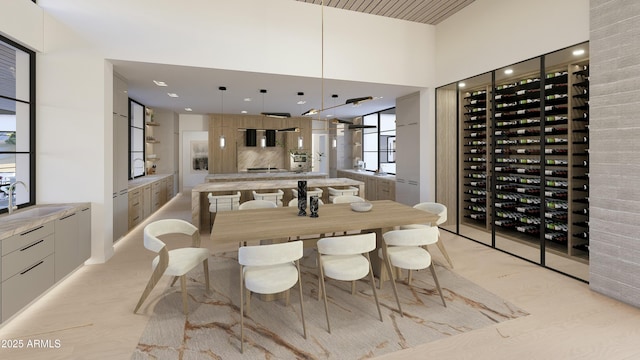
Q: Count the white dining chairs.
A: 8